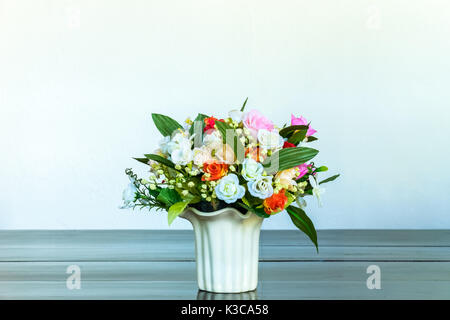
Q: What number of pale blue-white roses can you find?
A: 3